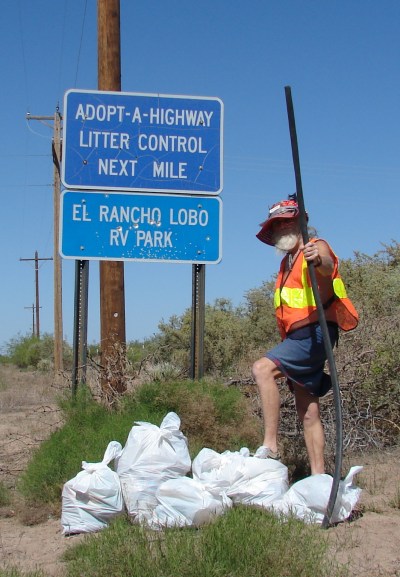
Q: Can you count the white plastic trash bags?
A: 5